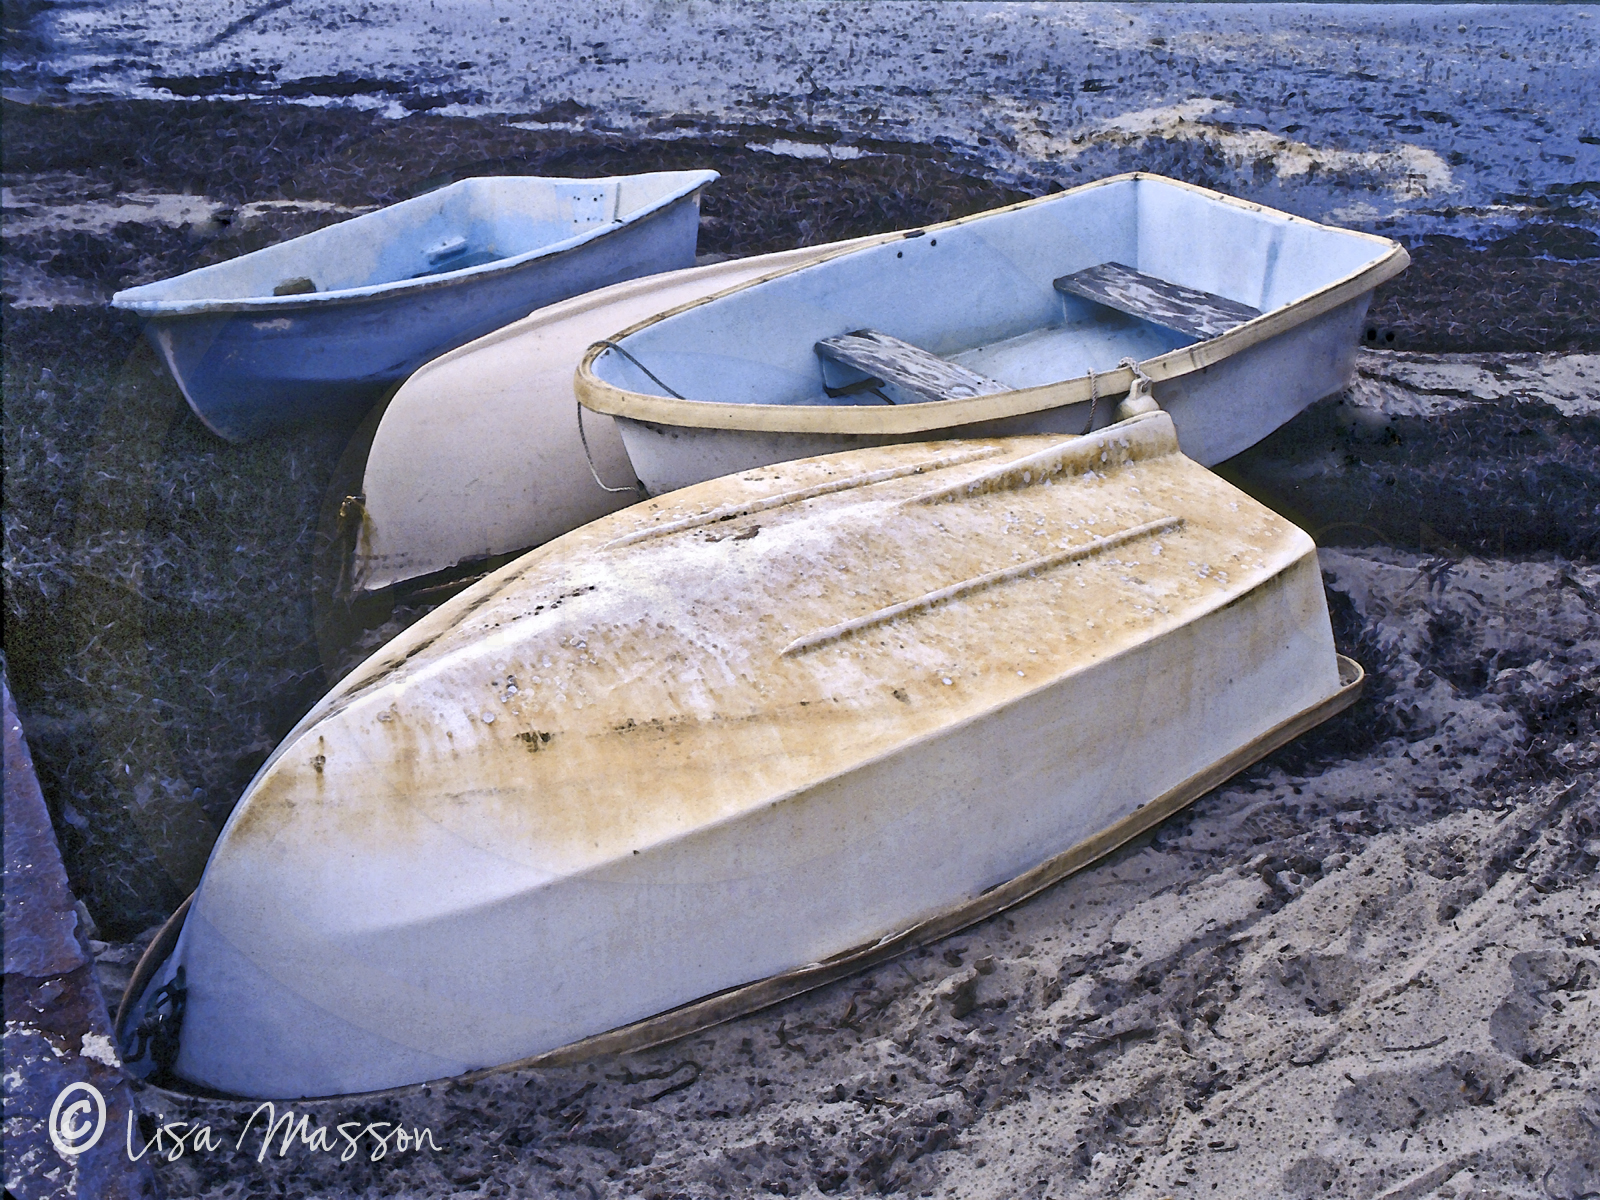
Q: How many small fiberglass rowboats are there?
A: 4